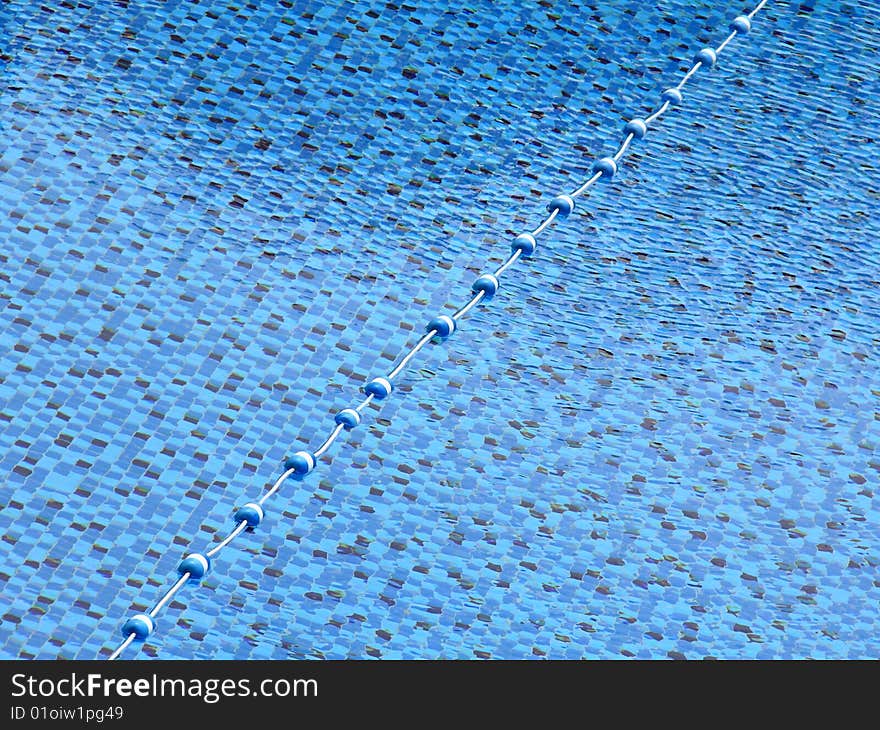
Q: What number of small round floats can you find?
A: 15